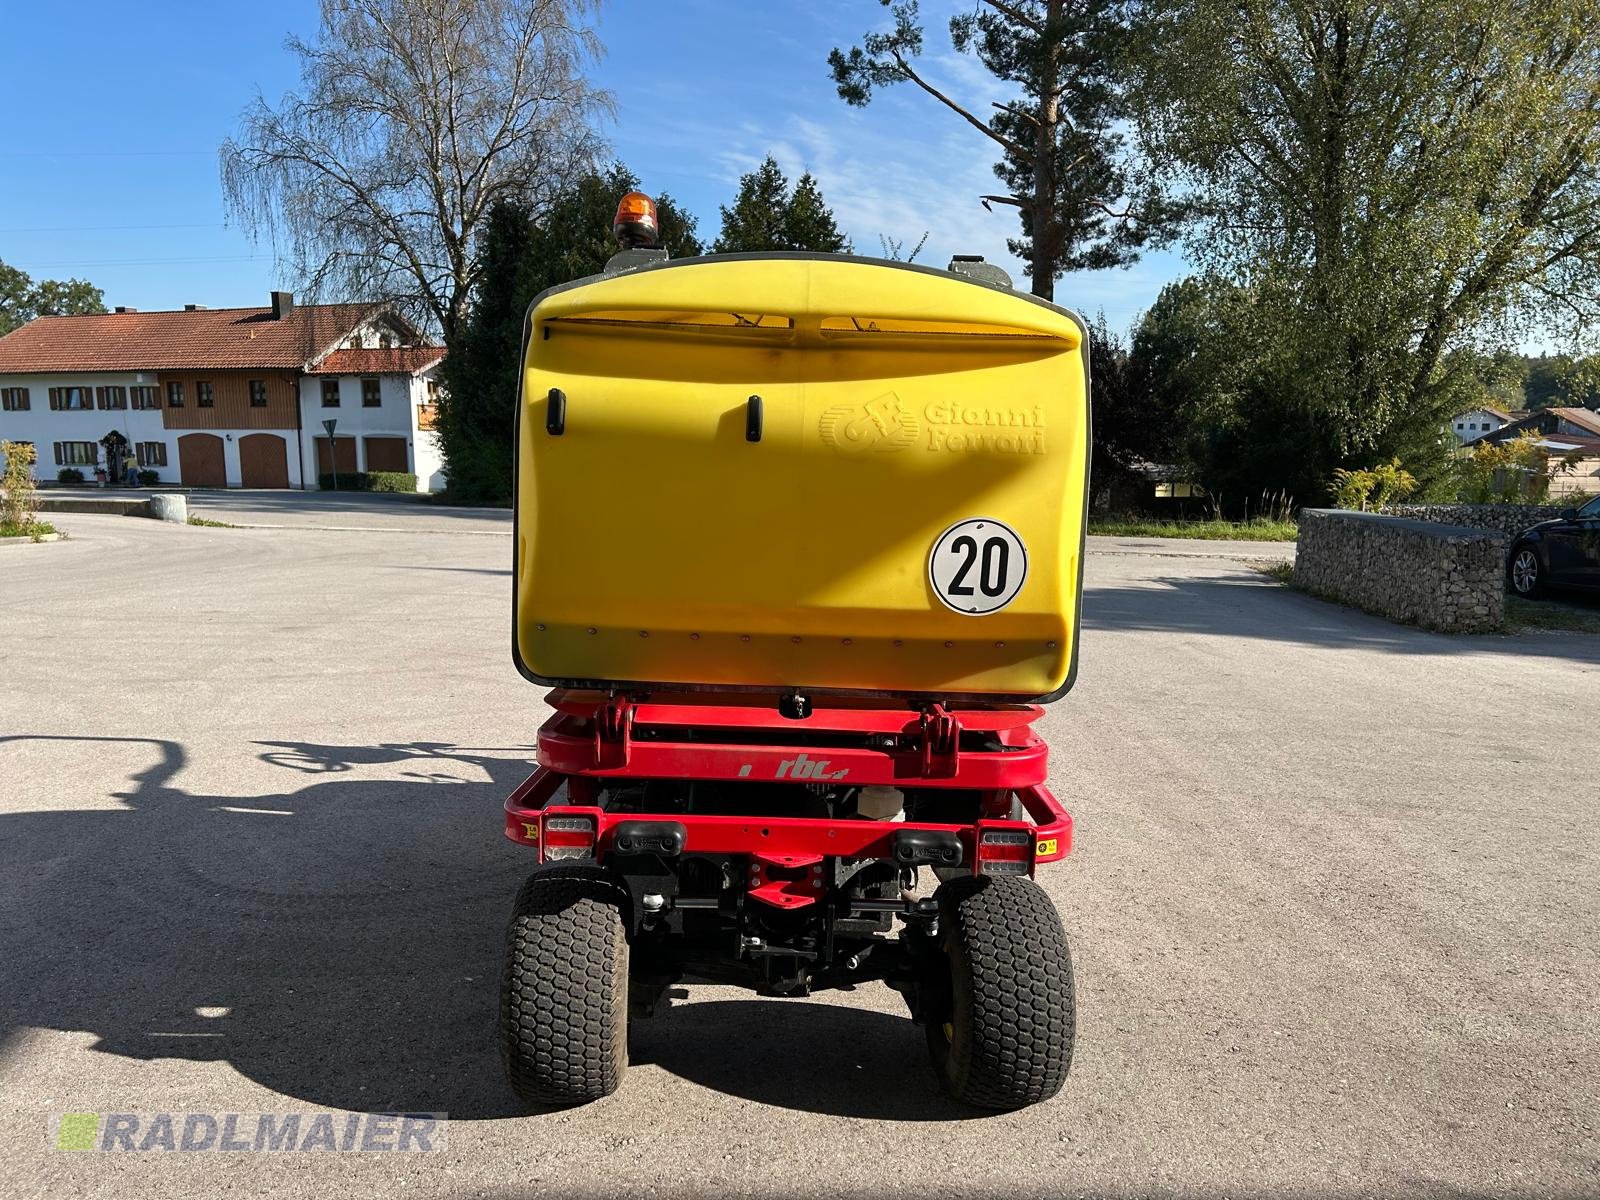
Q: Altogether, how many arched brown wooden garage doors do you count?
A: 2